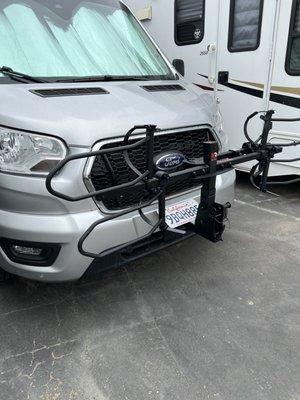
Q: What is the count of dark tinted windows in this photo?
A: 3